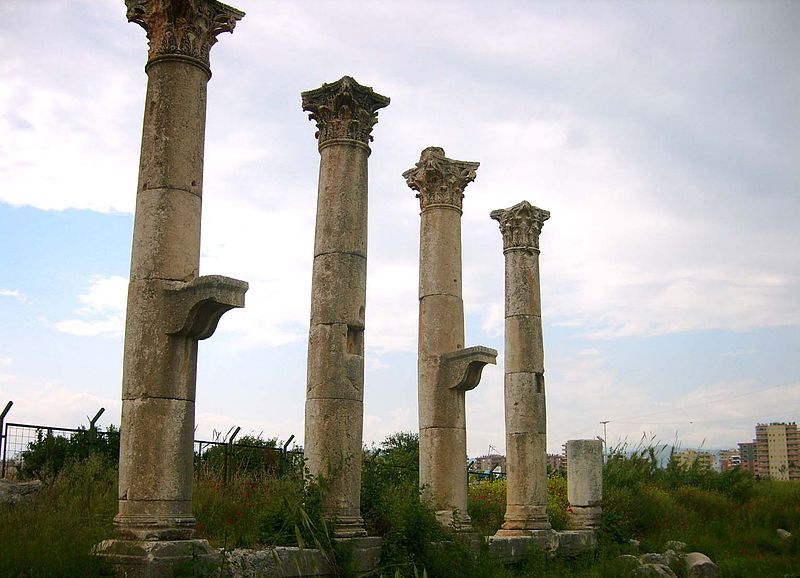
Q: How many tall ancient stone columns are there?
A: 4